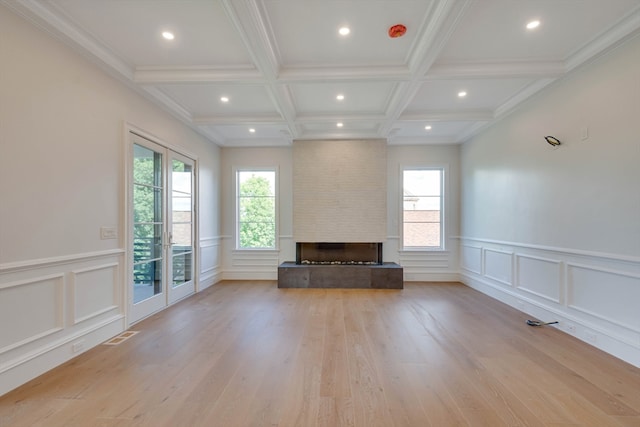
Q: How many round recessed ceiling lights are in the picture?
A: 9